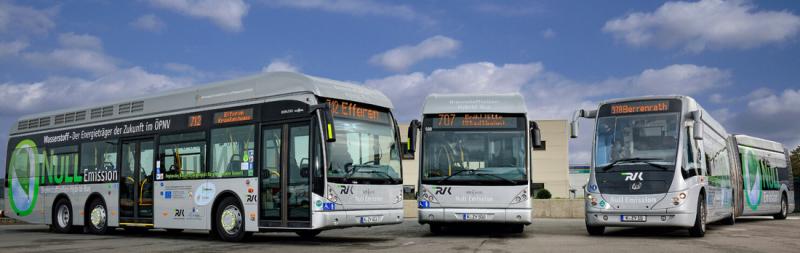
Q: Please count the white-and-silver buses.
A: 3